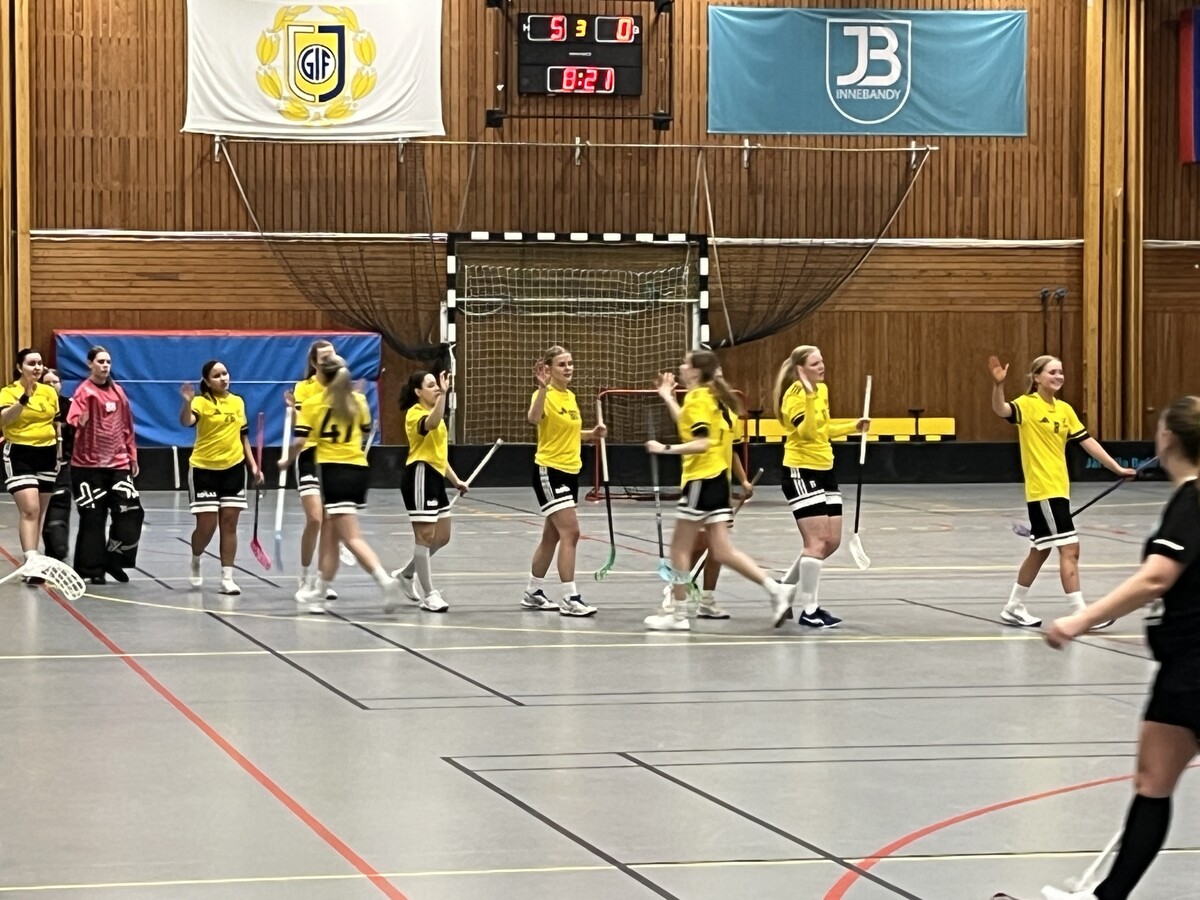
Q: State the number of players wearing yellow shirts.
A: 10